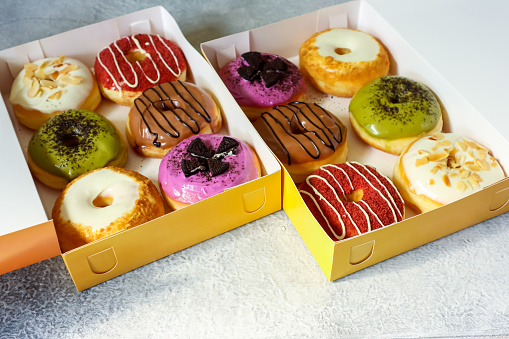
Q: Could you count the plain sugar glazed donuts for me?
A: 2